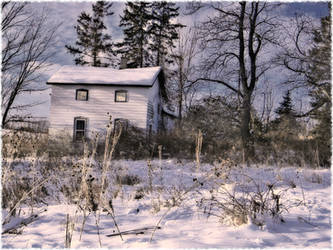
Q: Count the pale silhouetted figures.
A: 0